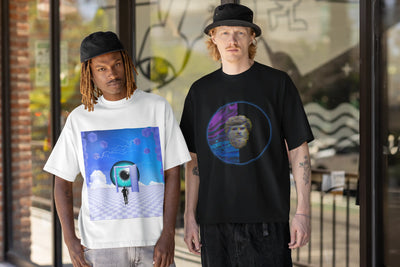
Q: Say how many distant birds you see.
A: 0